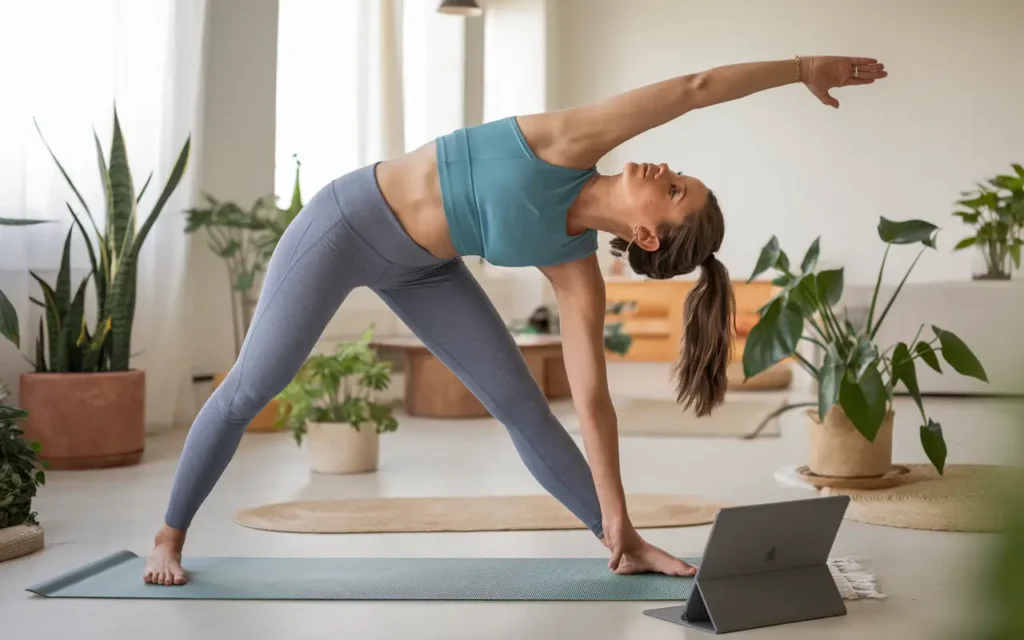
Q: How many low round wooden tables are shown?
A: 1